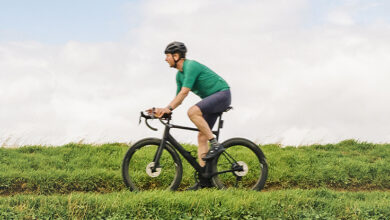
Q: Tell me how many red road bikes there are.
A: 0